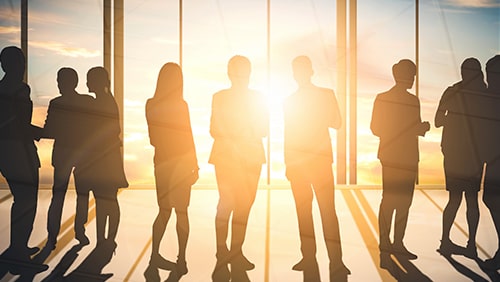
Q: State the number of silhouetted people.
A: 9